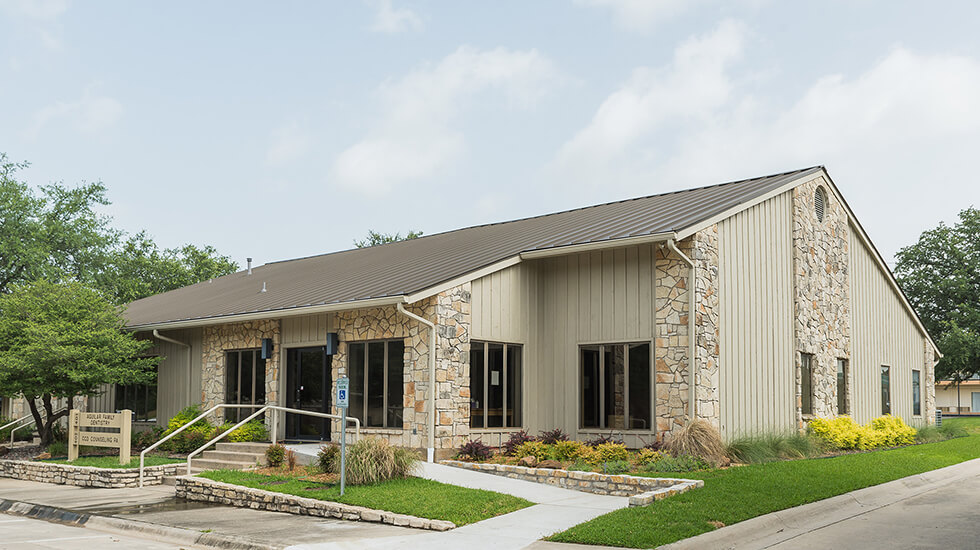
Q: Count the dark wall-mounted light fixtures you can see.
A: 2